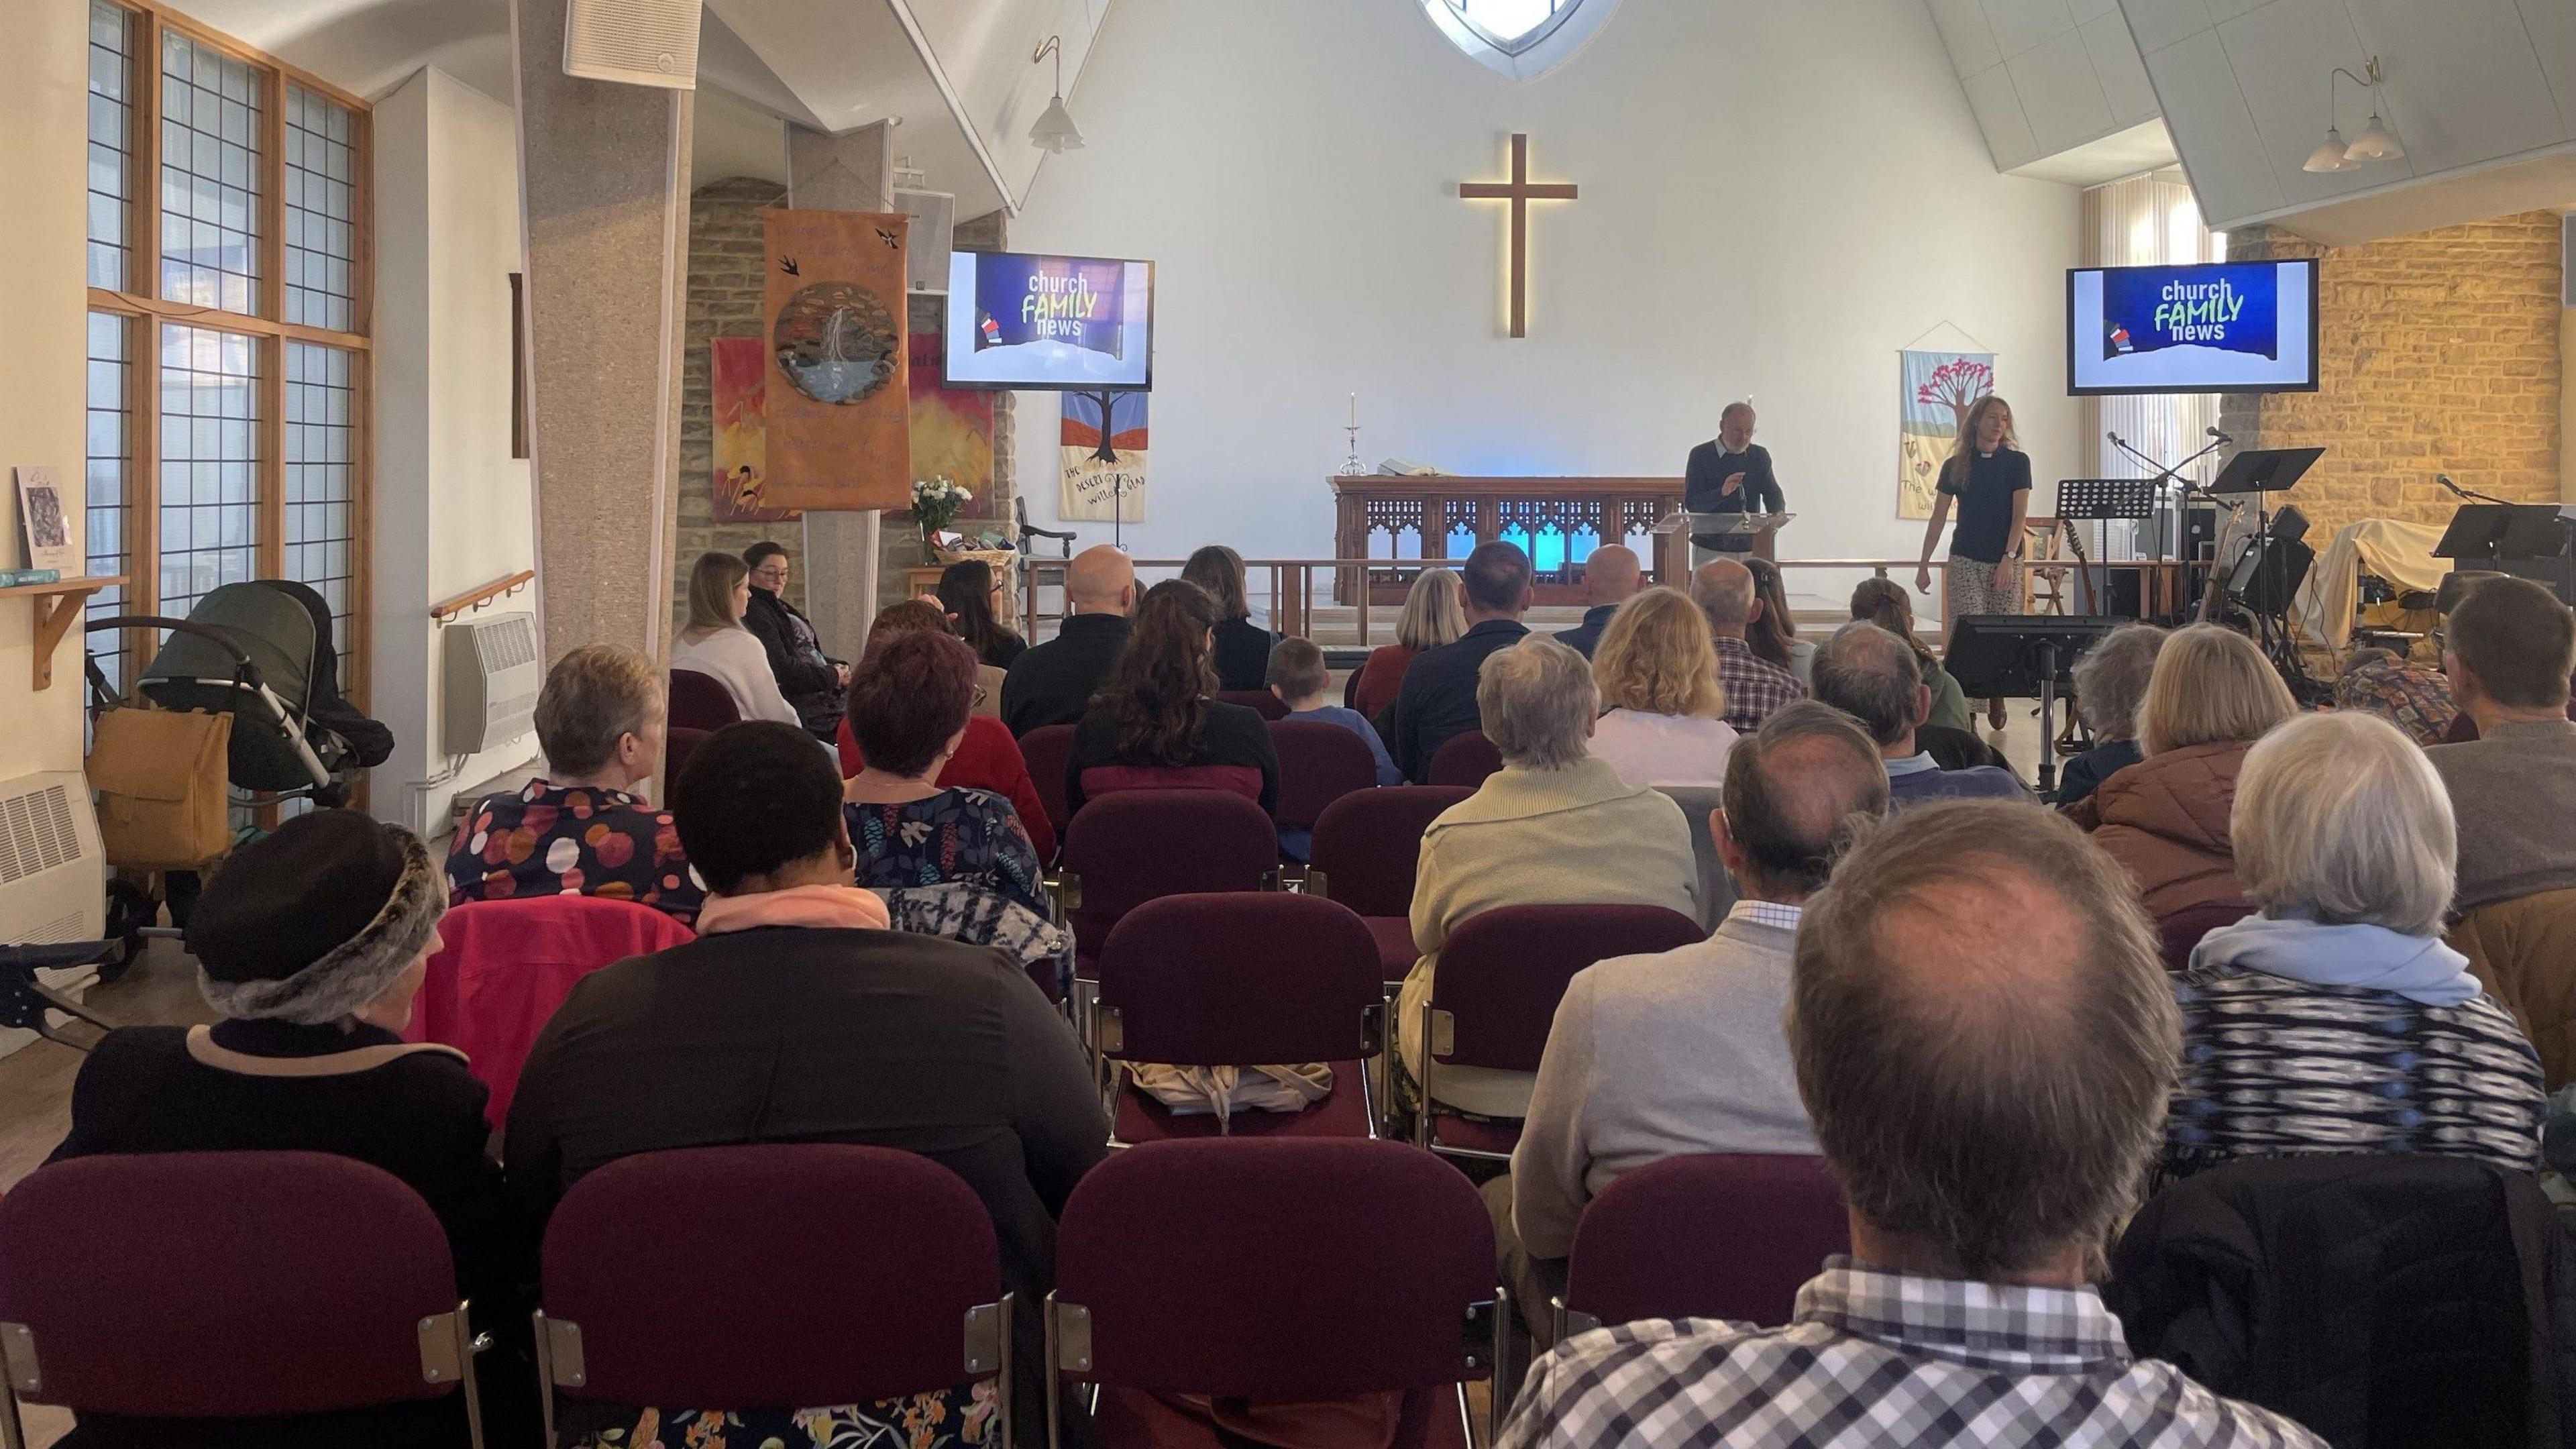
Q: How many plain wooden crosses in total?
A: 1